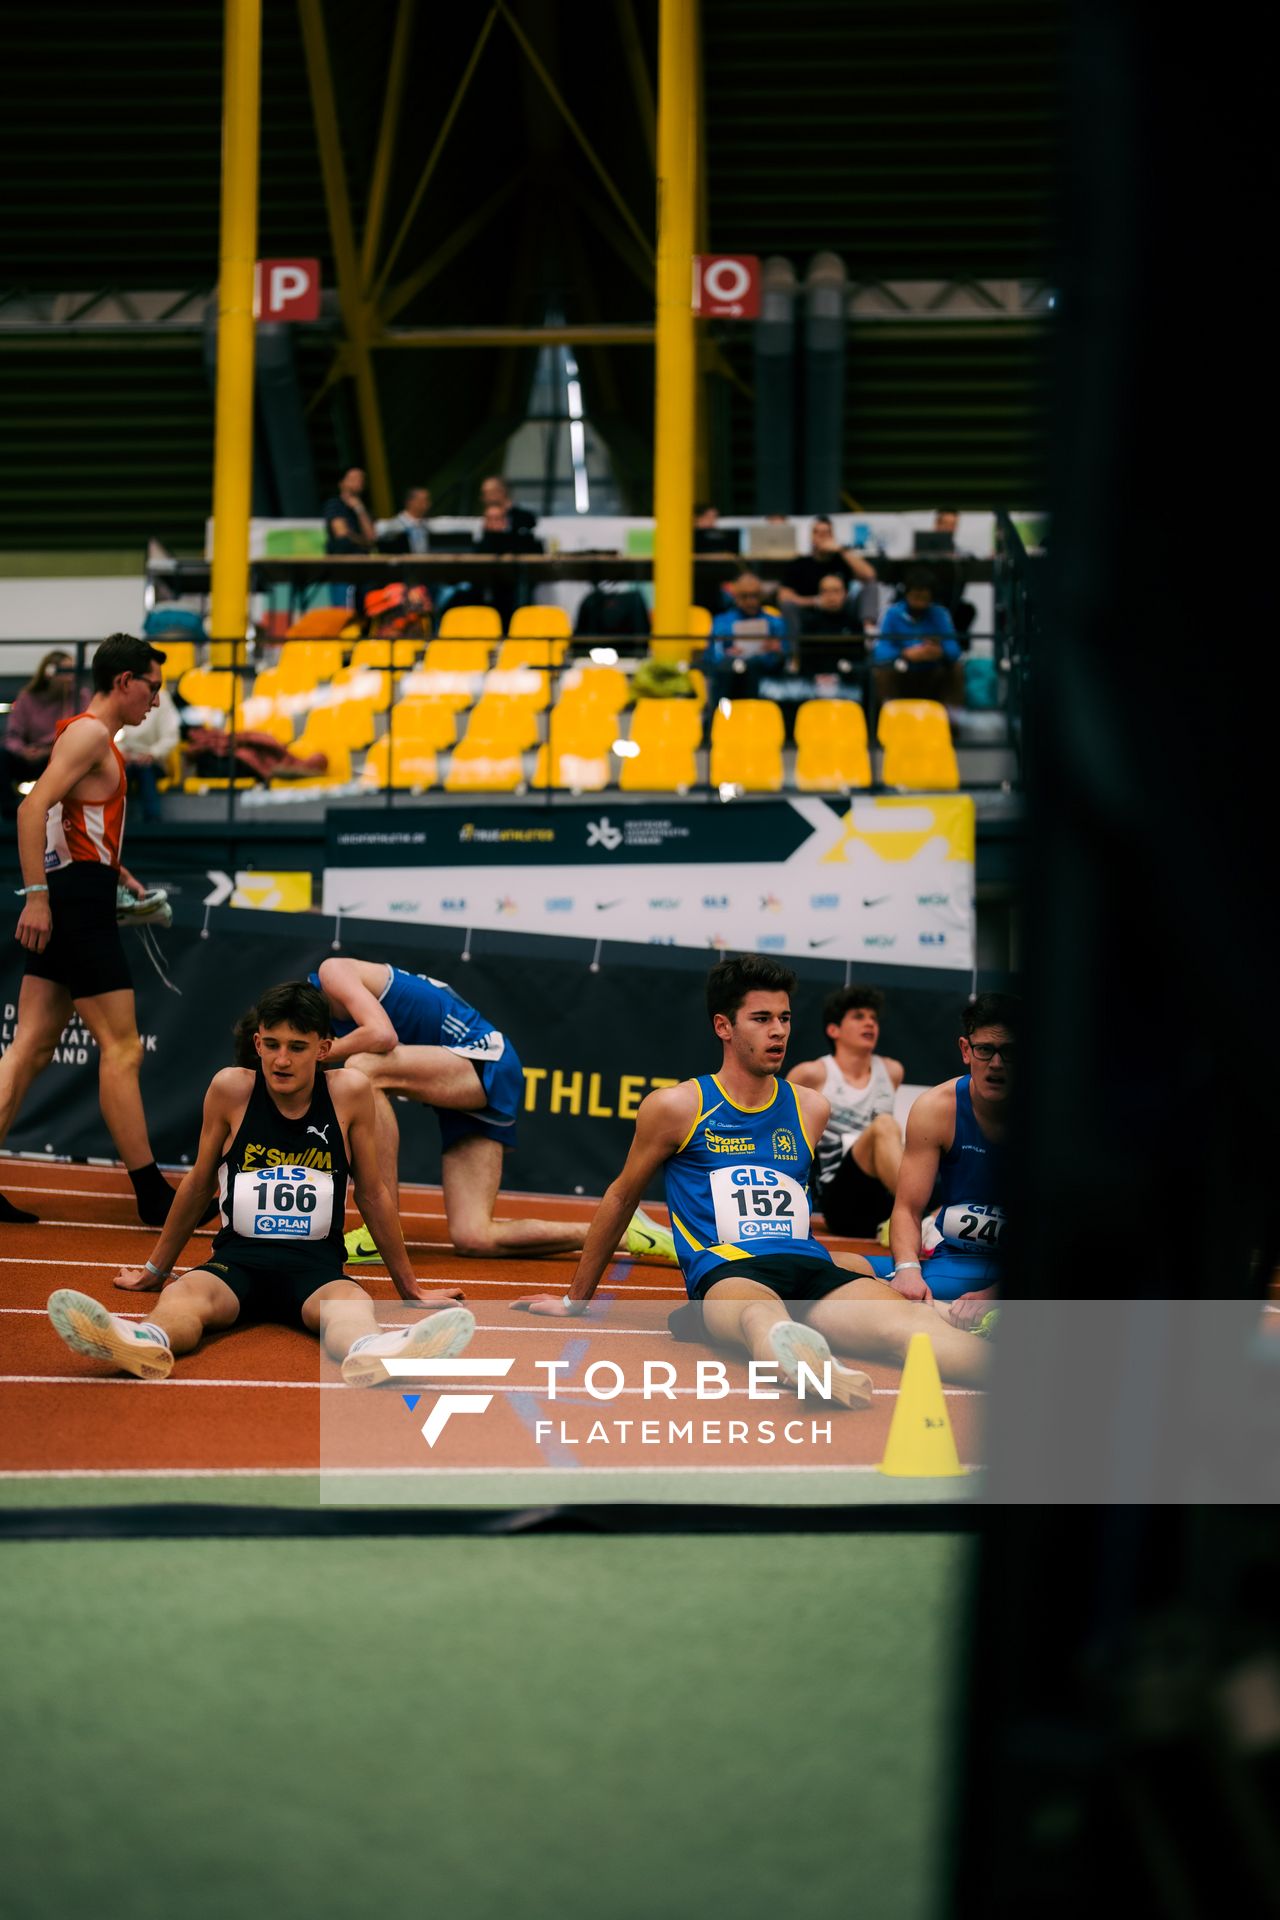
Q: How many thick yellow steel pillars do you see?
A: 2